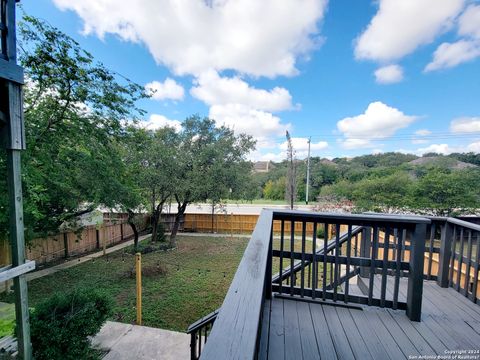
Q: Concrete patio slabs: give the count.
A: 2